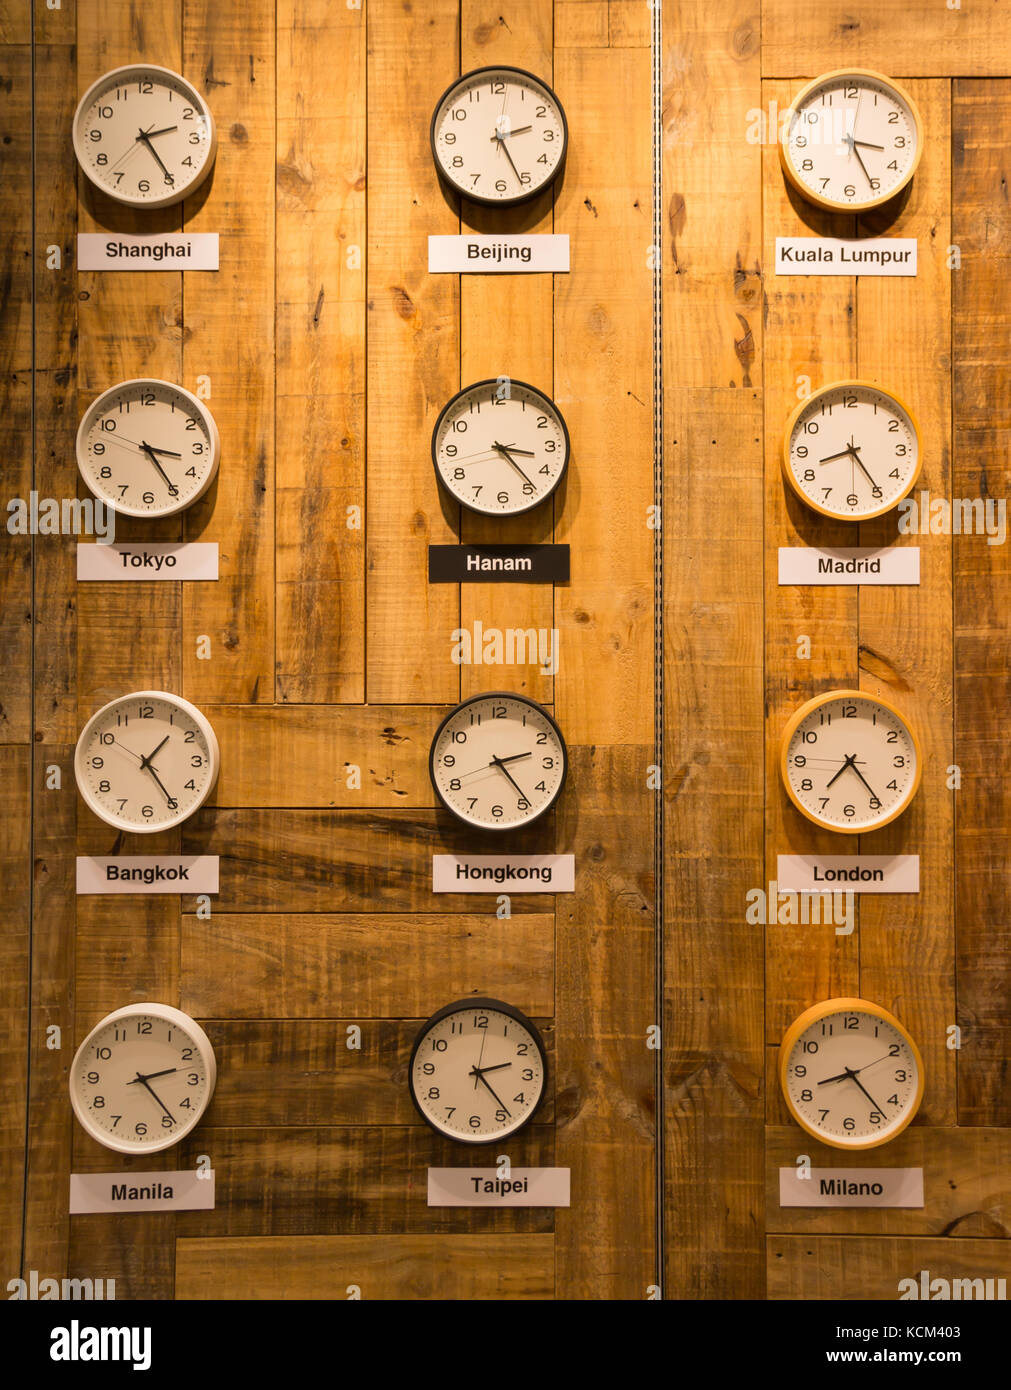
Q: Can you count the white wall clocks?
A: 4